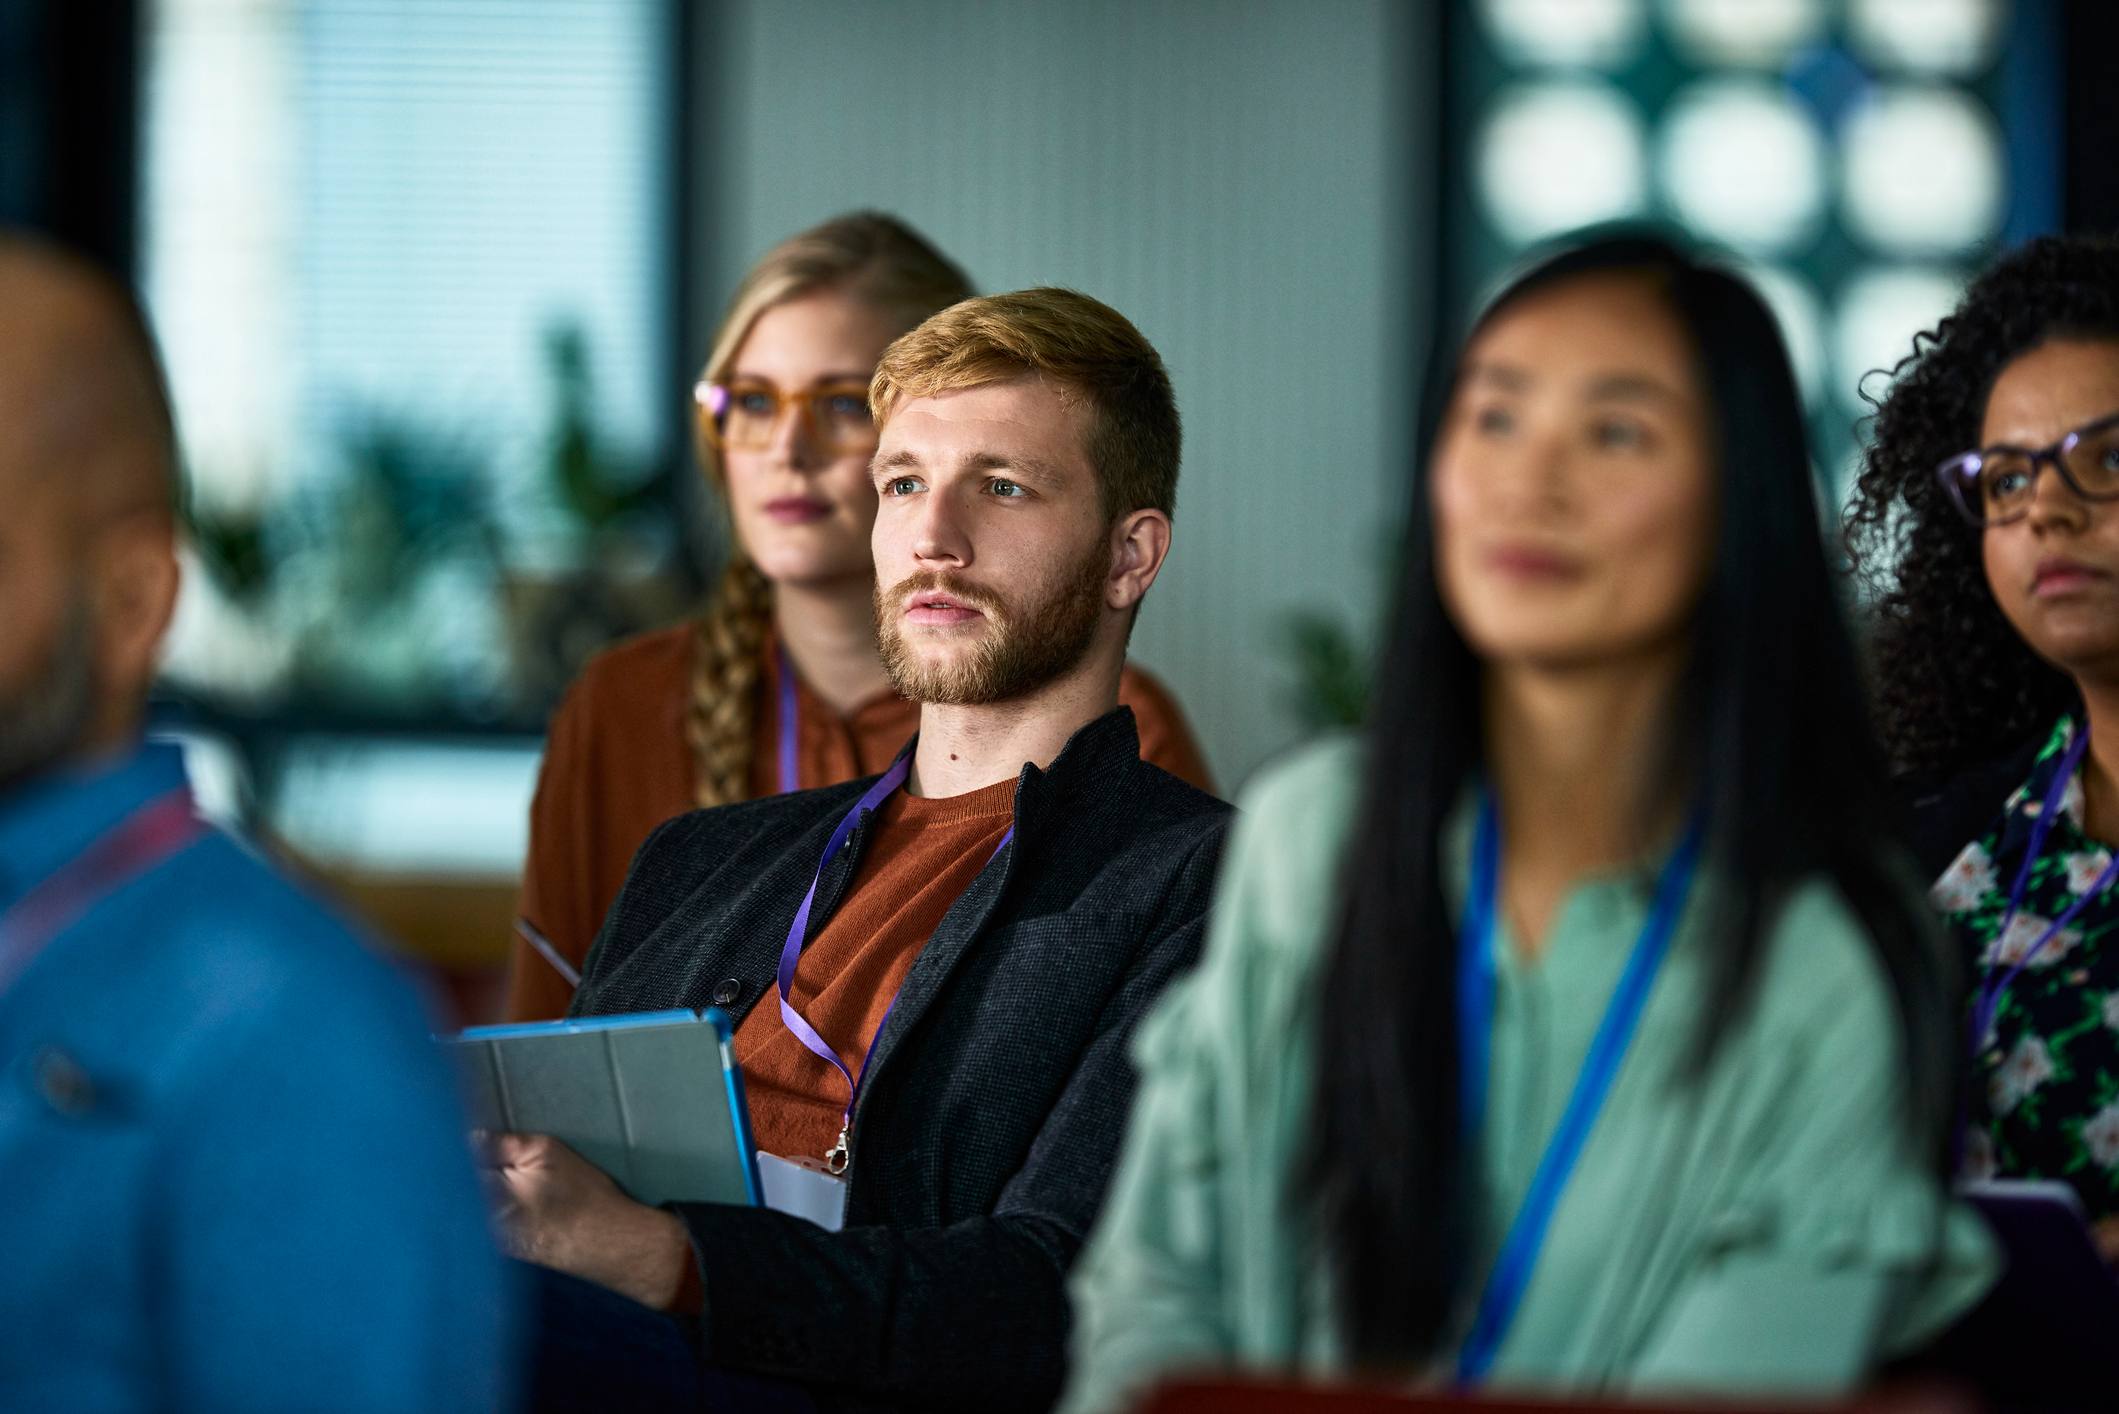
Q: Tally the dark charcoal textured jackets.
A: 1